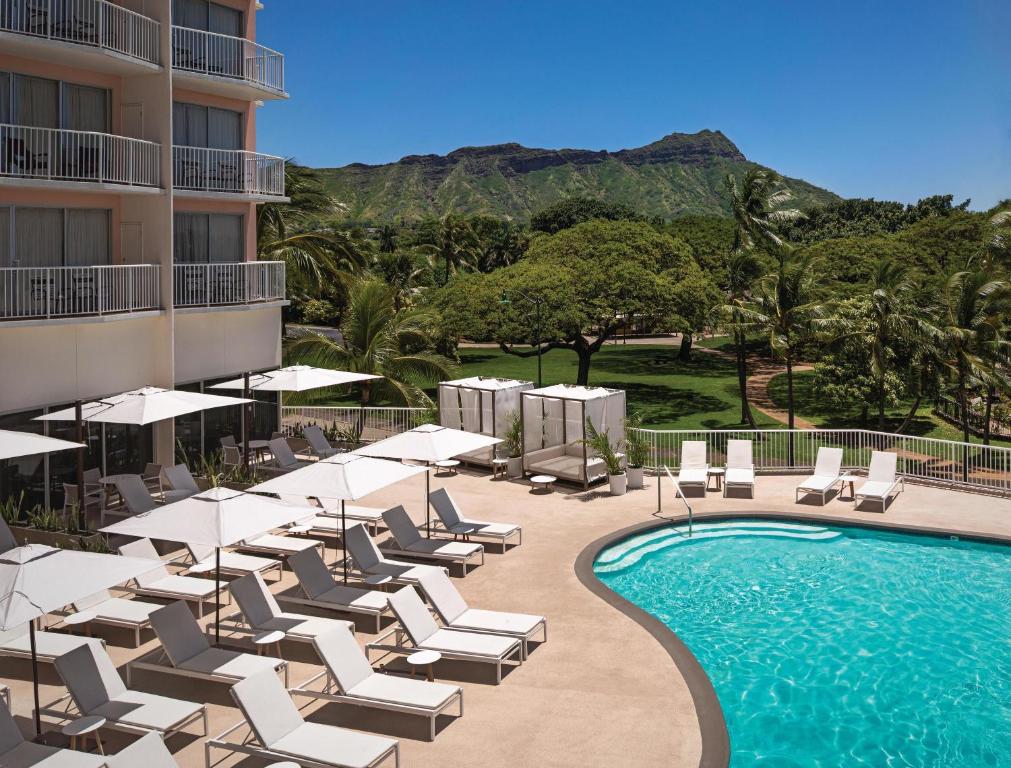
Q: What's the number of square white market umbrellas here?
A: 7